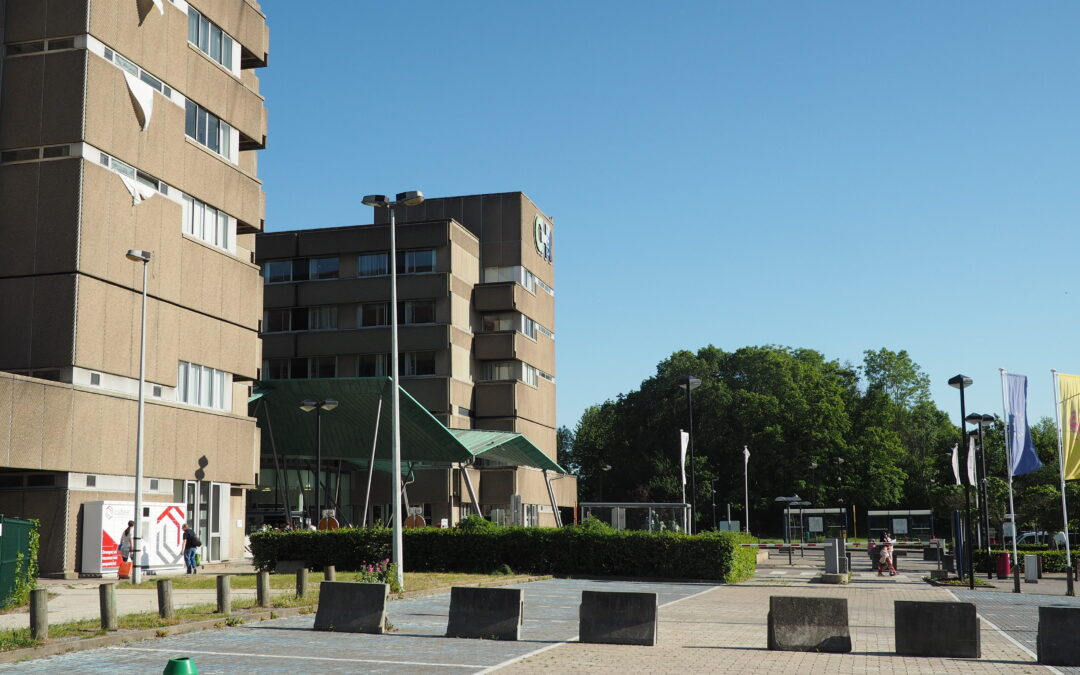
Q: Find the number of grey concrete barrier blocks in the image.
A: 6